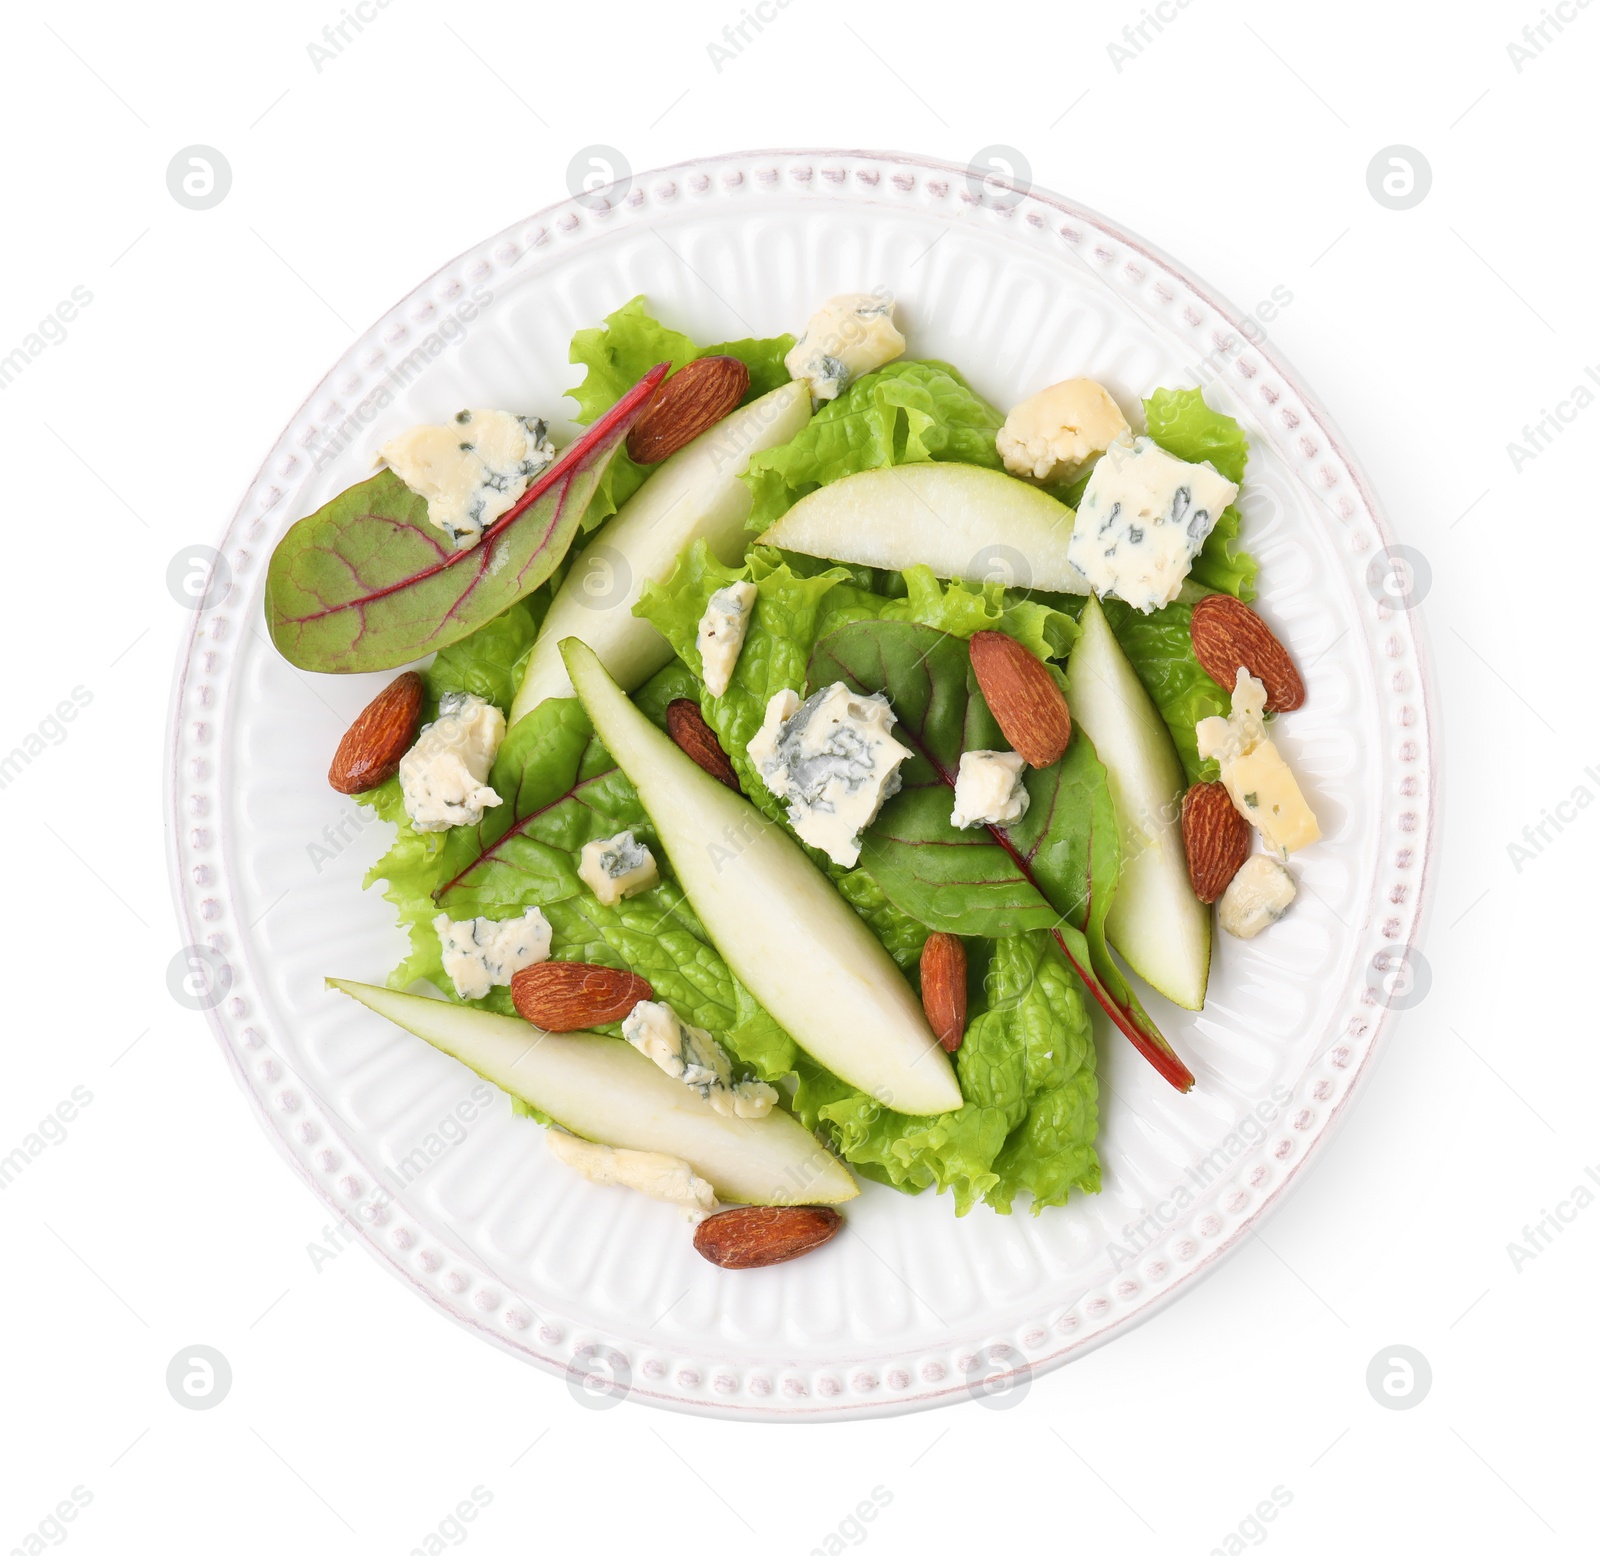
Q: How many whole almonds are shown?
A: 9